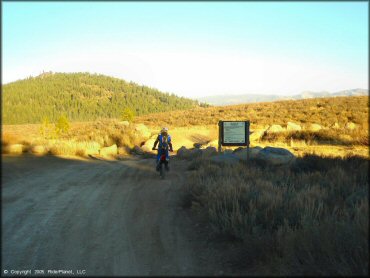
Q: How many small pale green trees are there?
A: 3